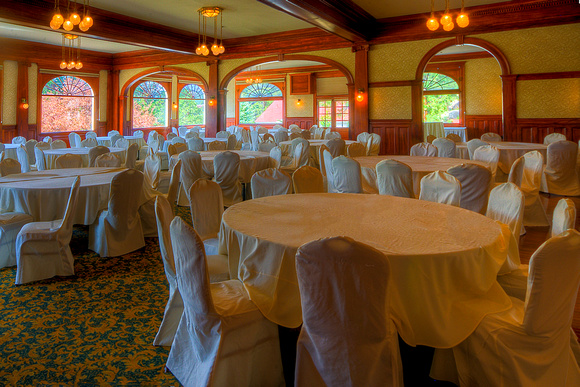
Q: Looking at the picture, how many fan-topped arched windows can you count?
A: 5